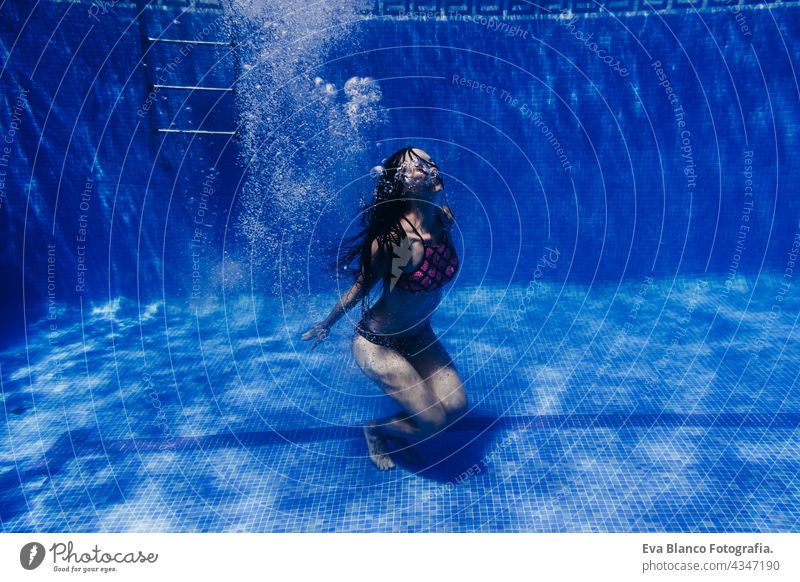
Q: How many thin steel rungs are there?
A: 3